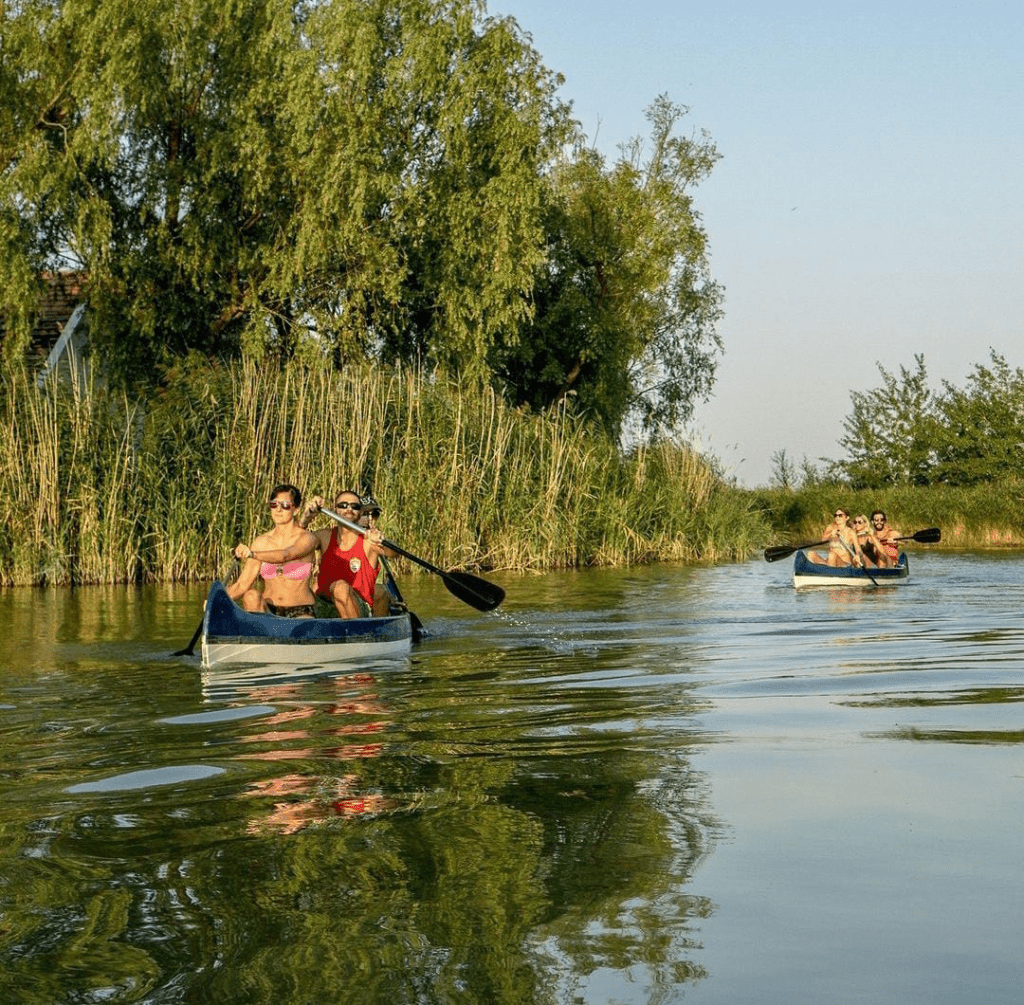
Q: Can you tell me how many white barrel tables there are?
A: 0